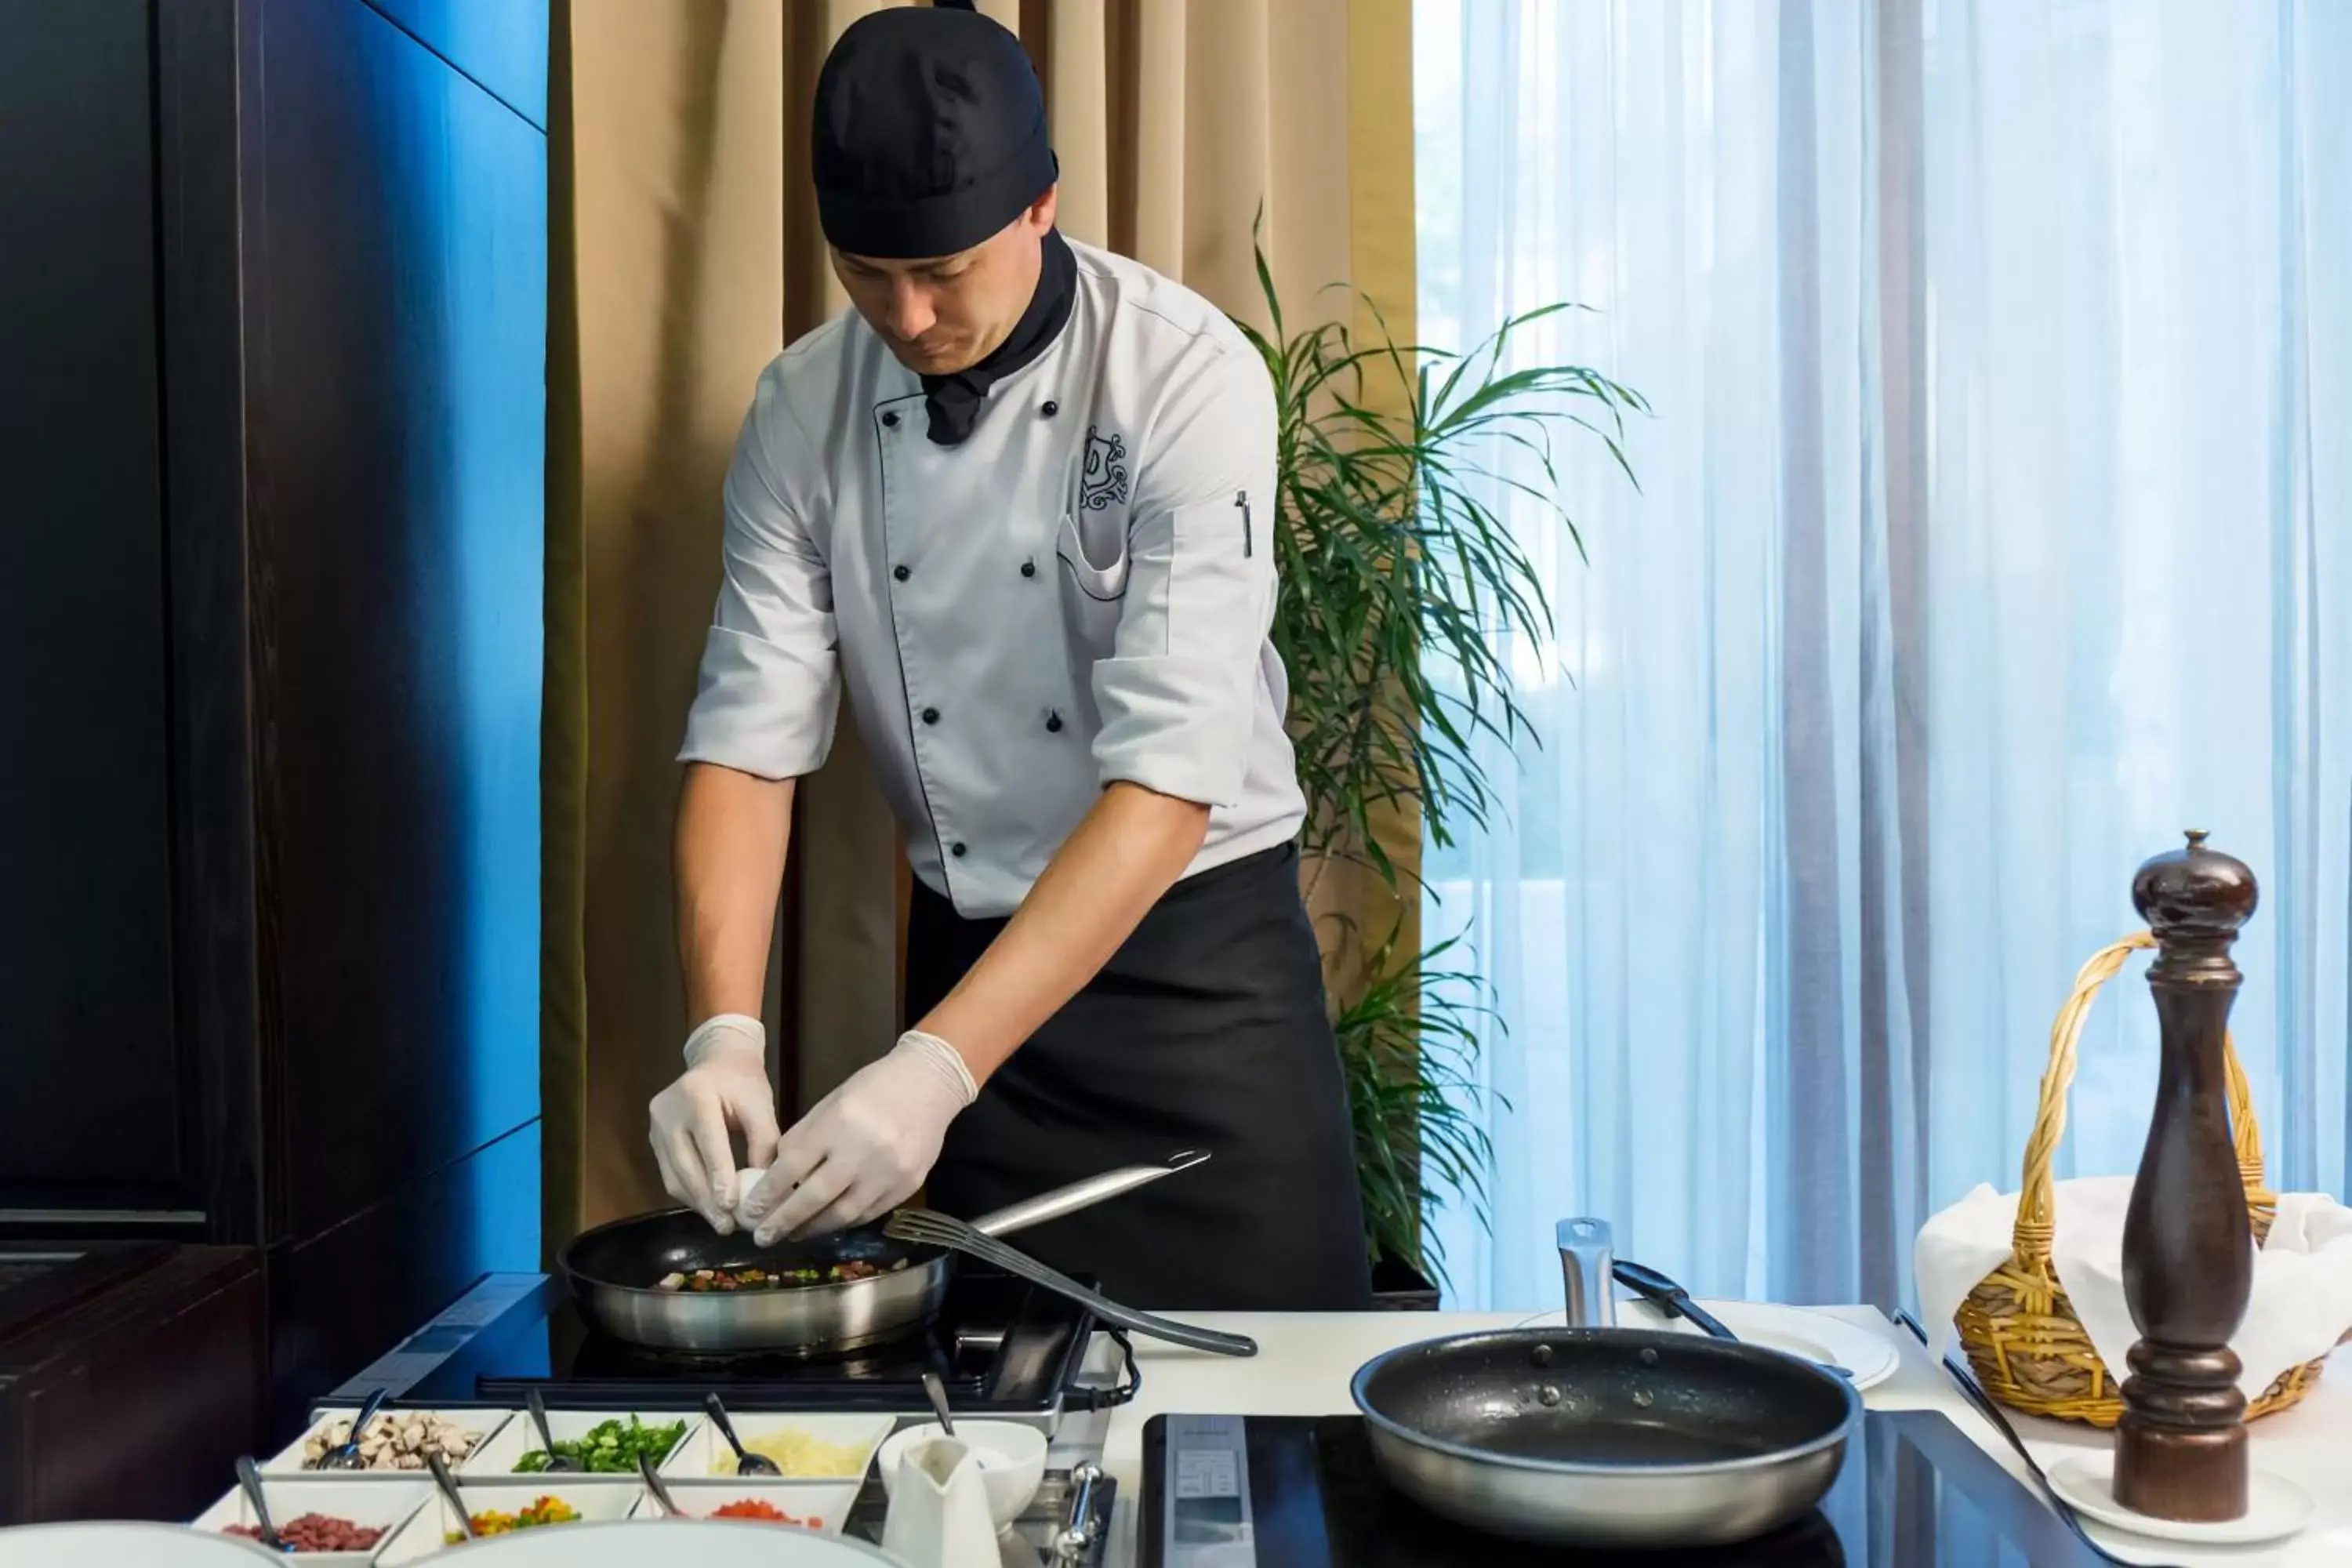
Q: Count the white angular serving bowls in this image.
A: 6